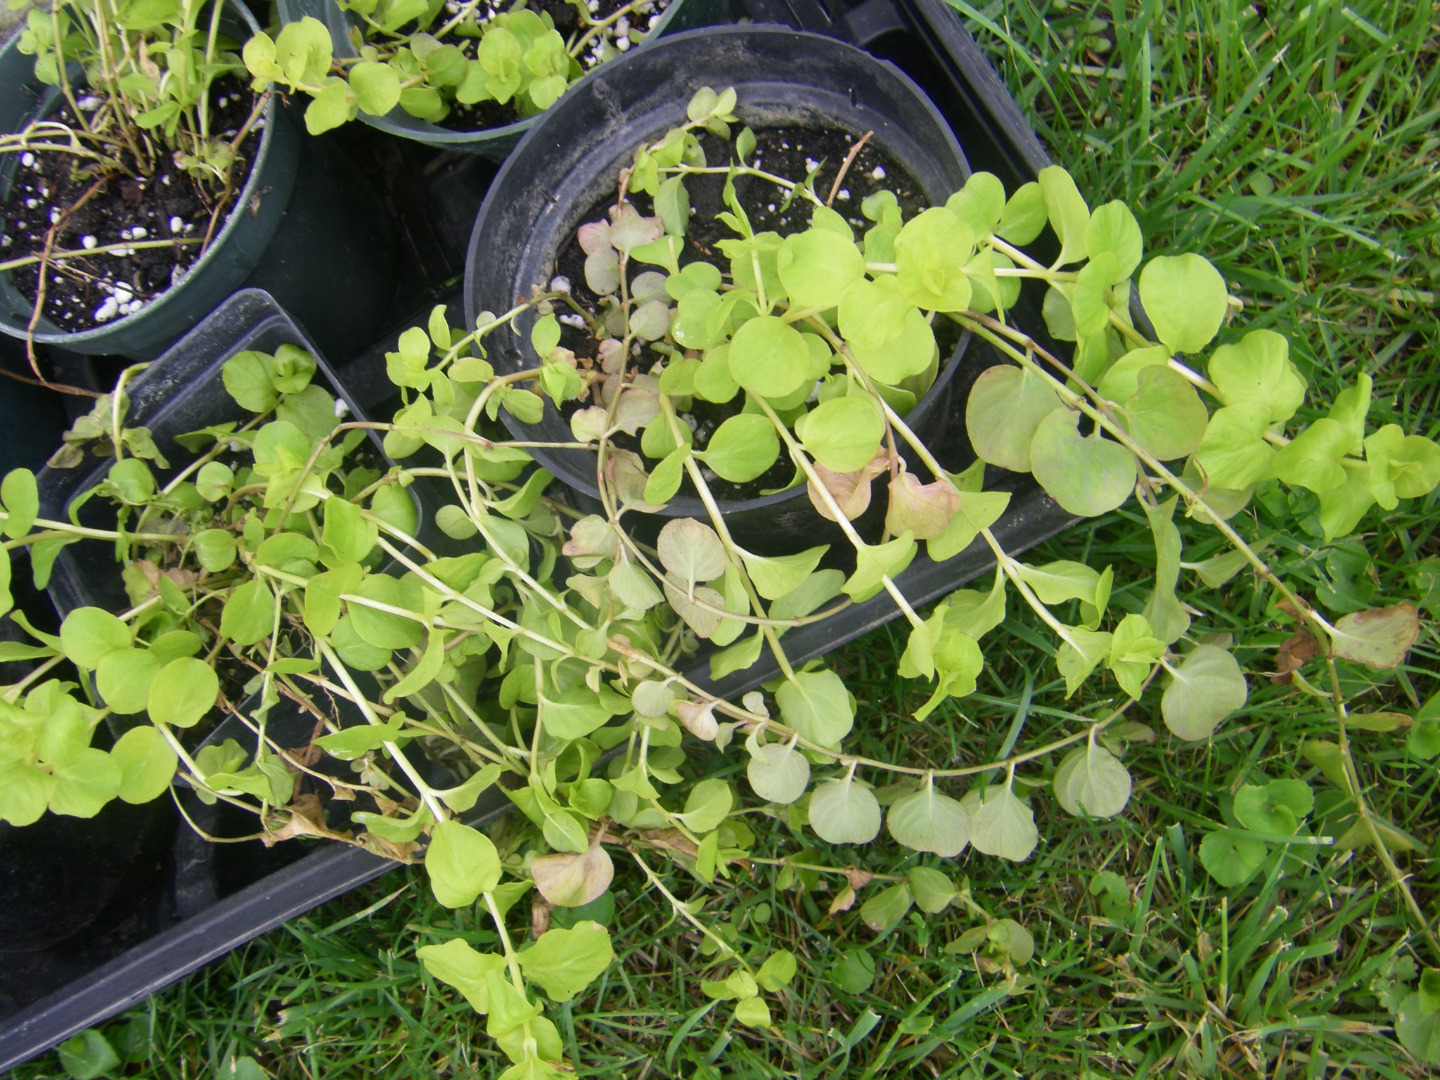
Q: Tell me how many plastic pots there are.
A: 4